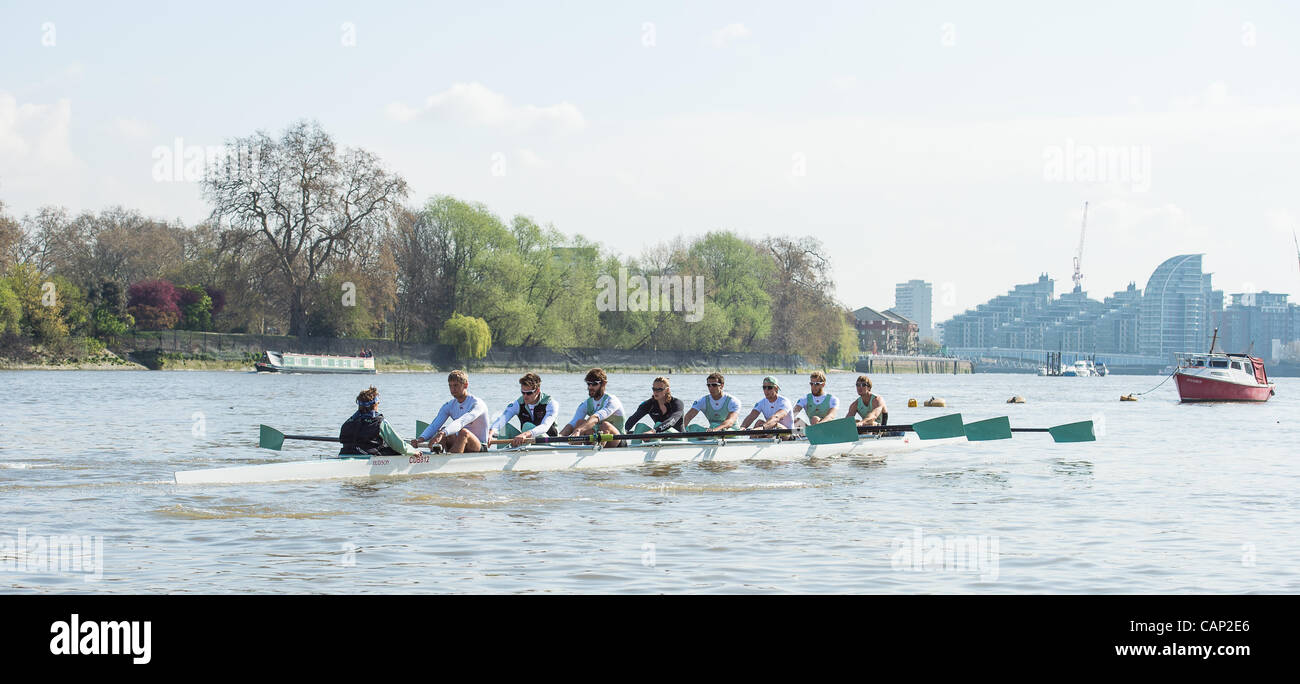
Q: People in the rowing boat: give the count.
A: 9